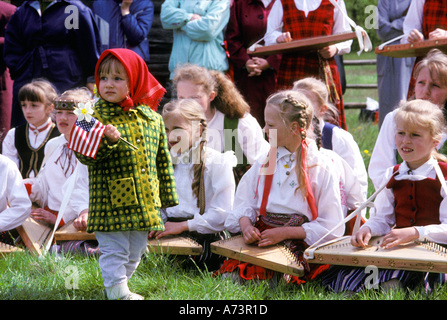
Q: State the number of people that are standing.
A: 9